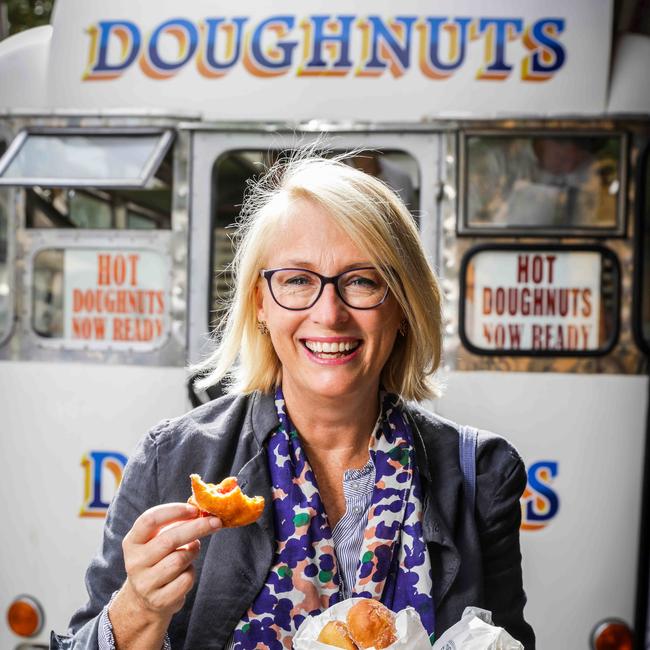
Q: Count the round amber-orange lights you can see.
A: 2